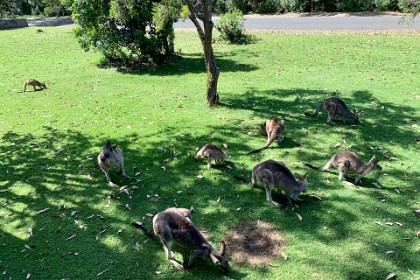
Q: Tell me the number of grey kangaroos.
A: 8